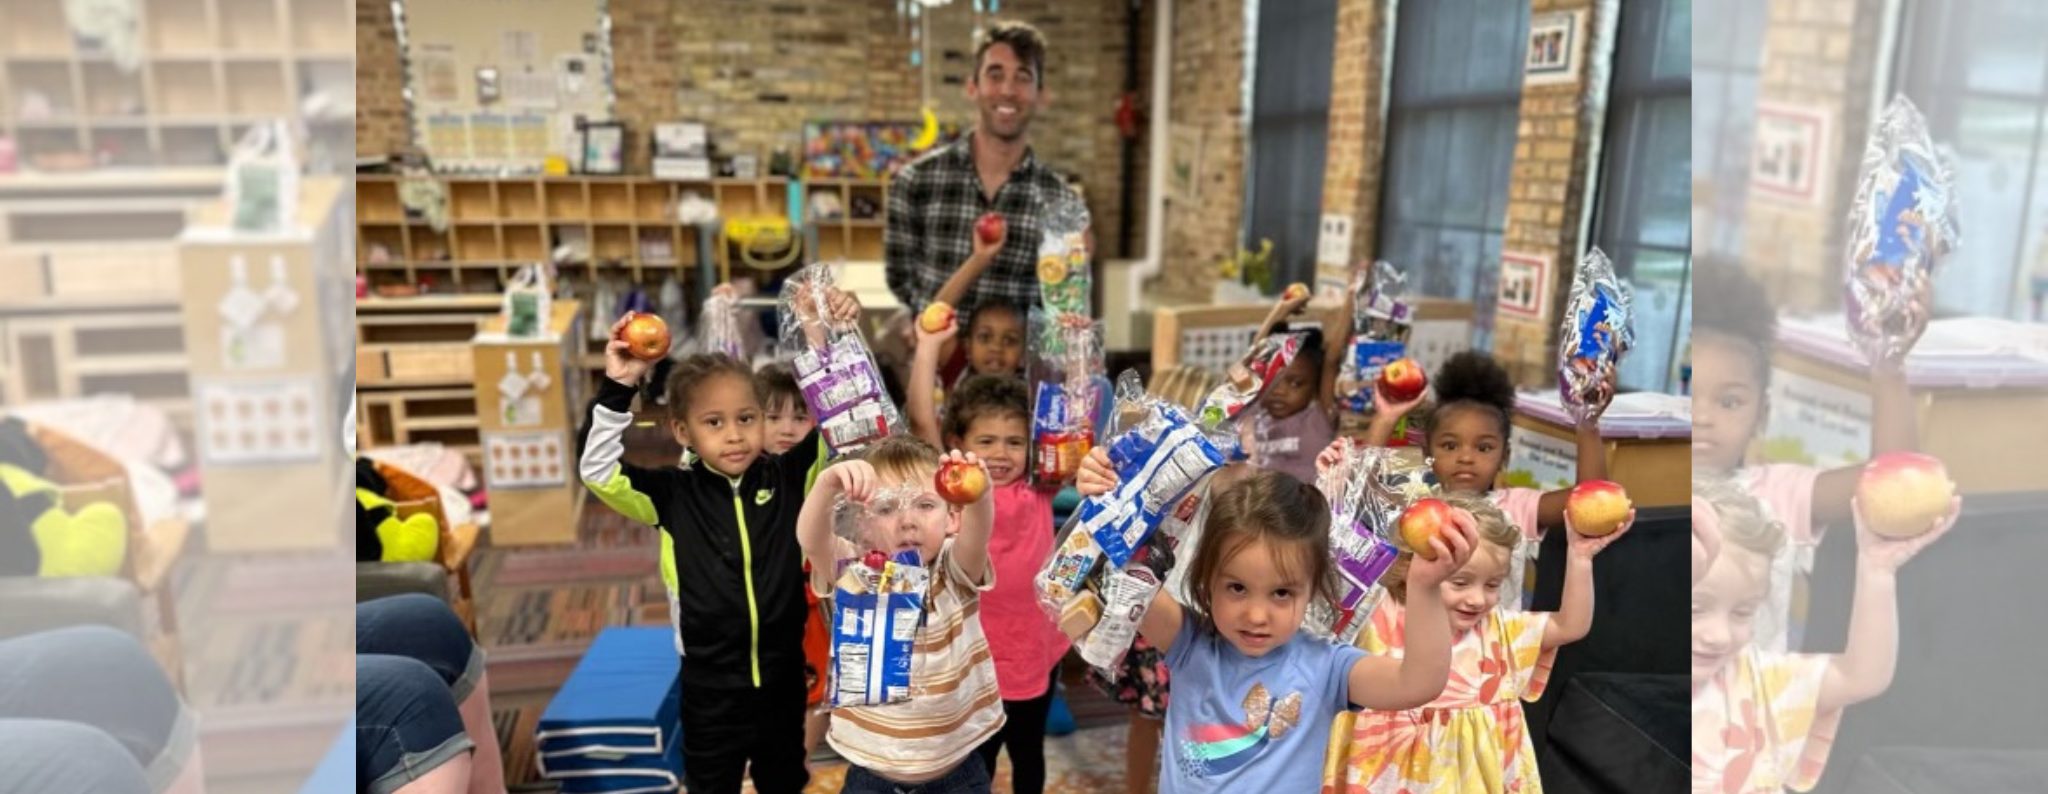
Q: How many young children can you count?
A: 9